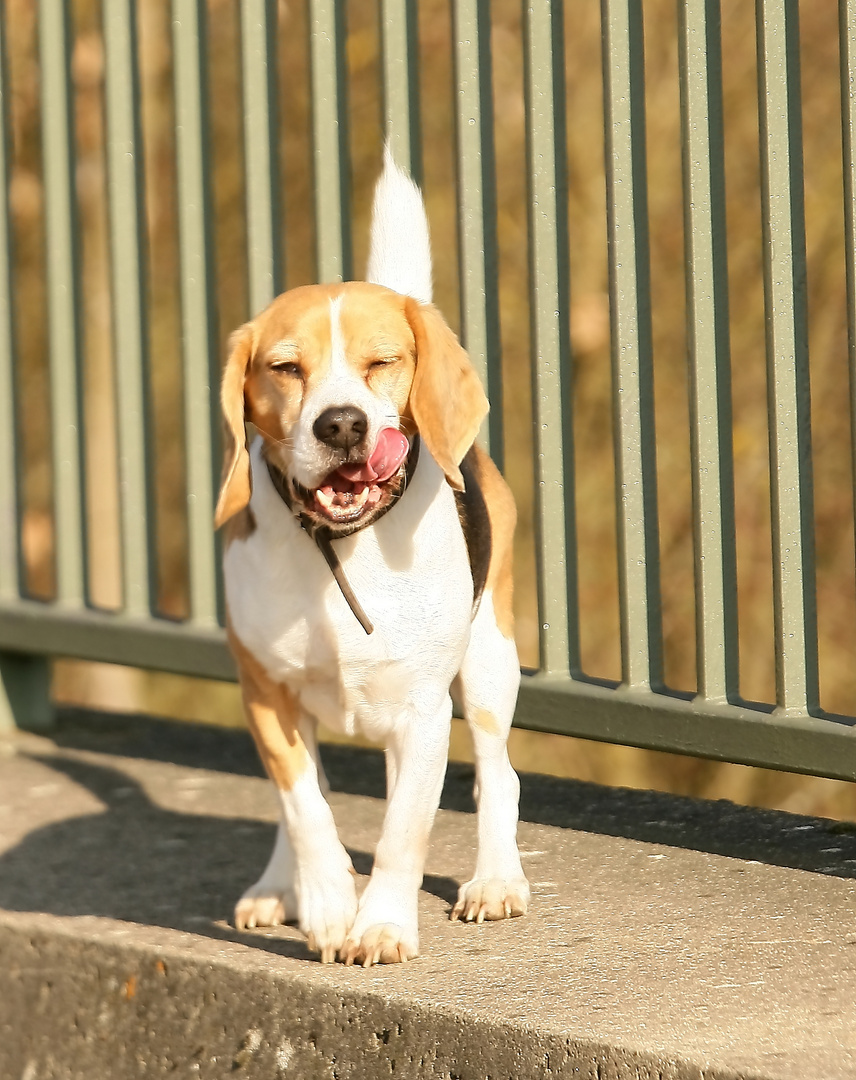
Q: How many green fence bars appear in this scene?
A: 13